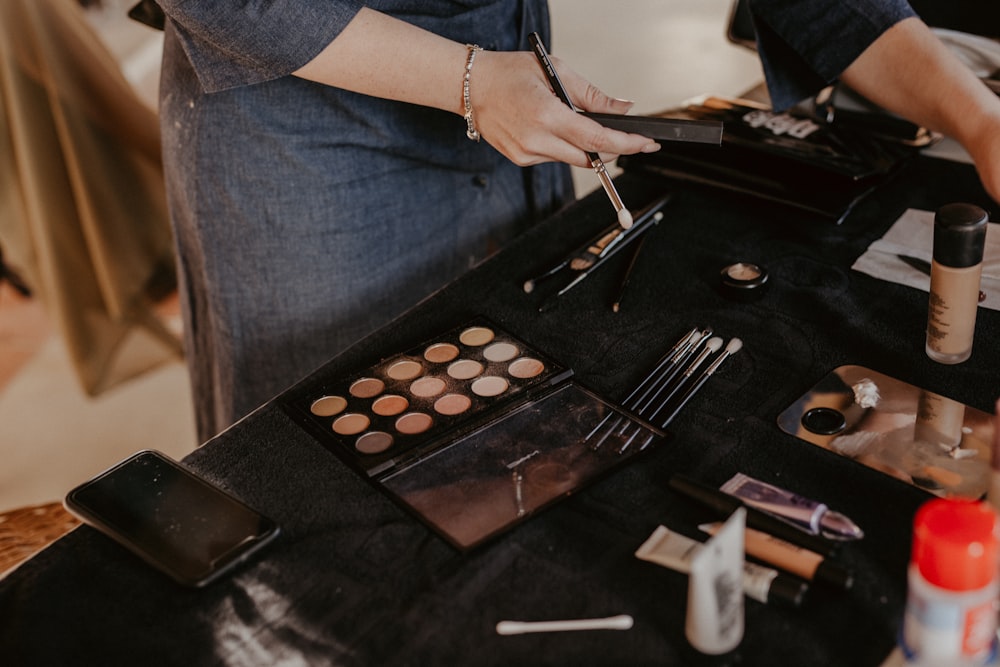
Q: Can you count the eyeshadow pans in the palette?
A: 15